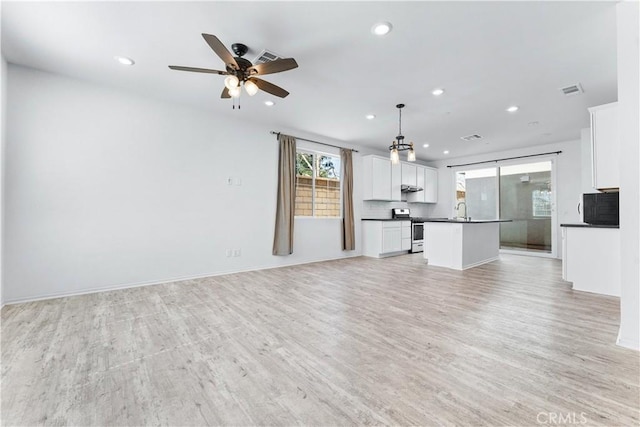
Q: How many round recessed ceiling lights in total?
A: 8